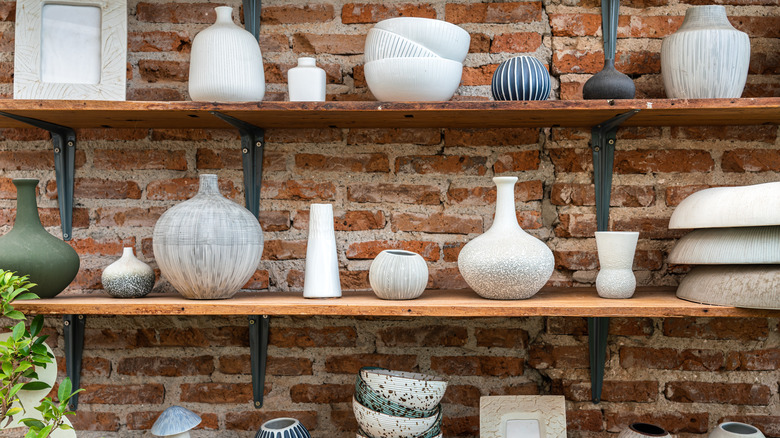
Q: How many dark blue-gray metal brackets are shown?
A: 8